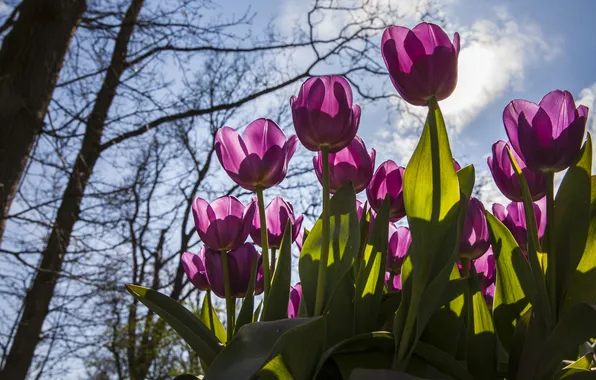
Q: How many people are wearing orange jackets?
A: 0